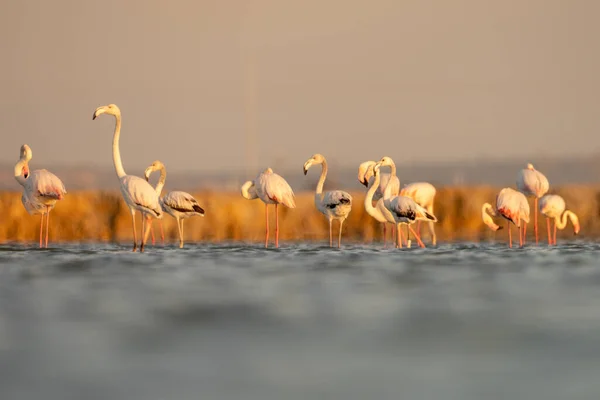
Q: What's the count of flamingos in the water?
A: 12